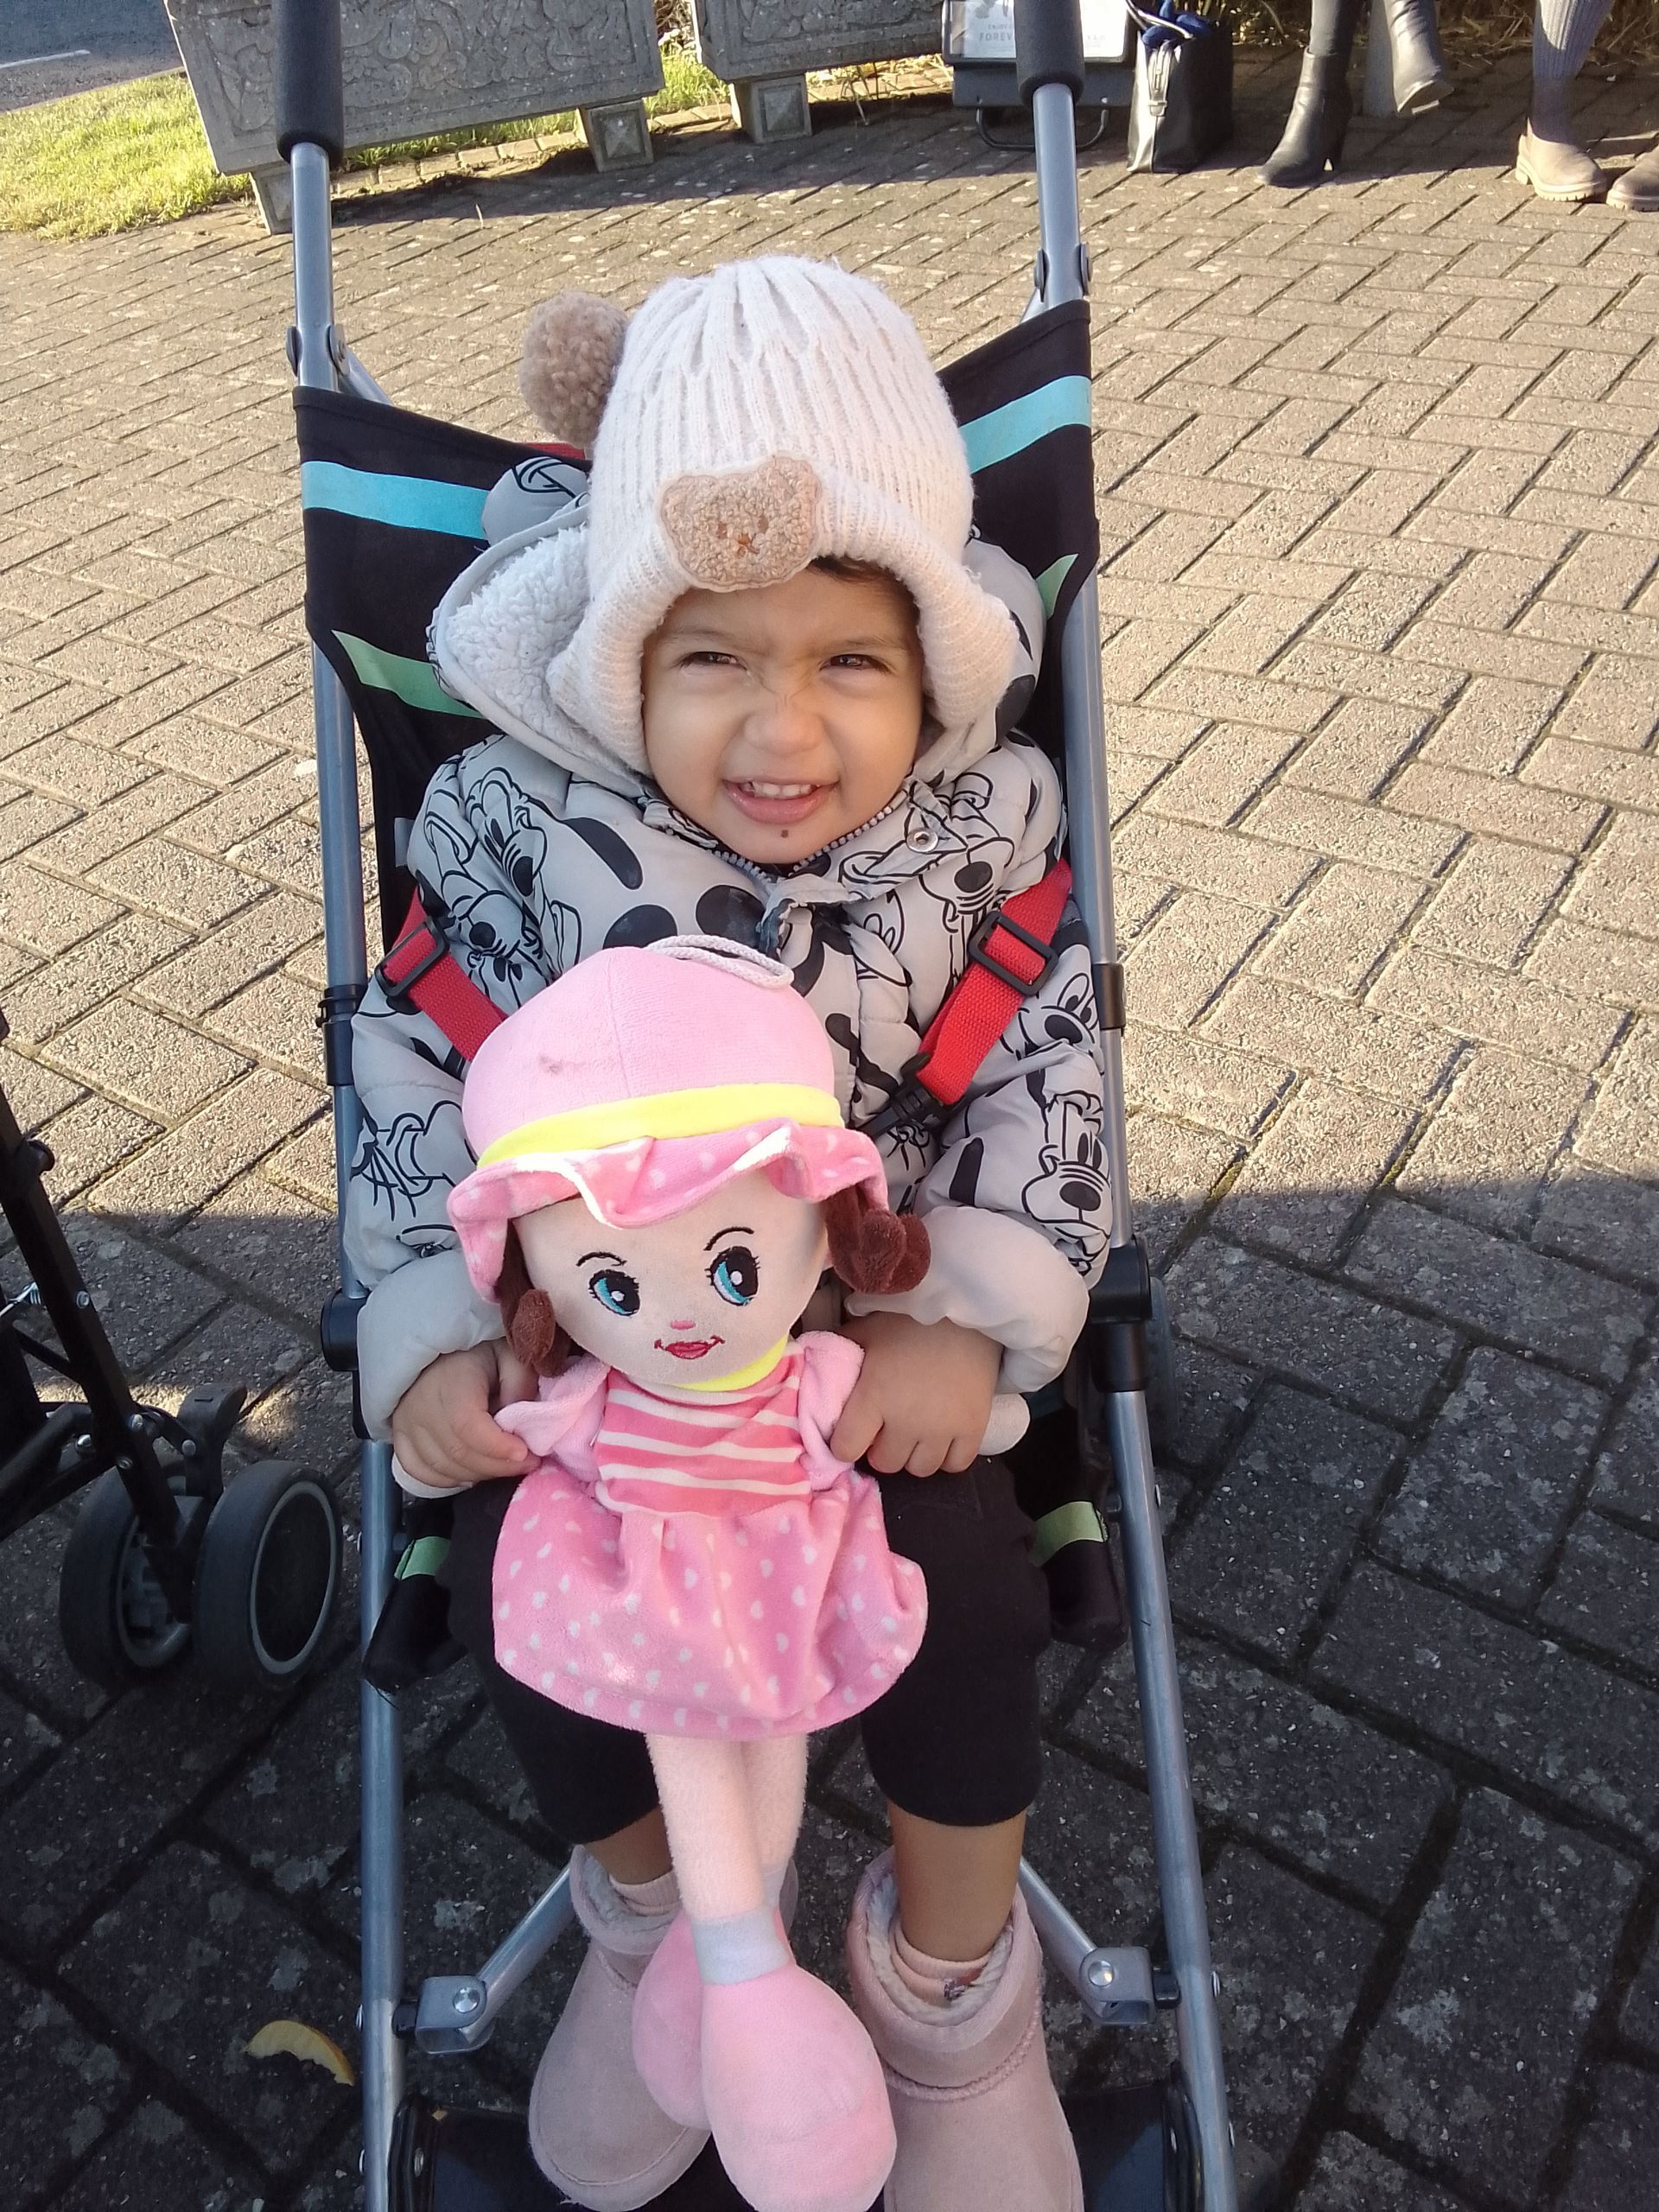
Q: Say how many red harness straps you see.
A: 2